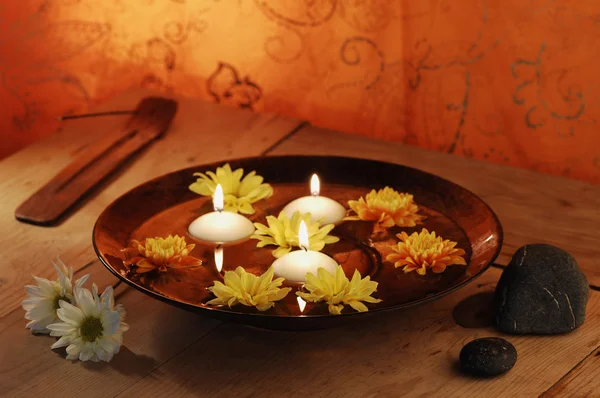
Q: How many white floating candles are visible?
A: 3